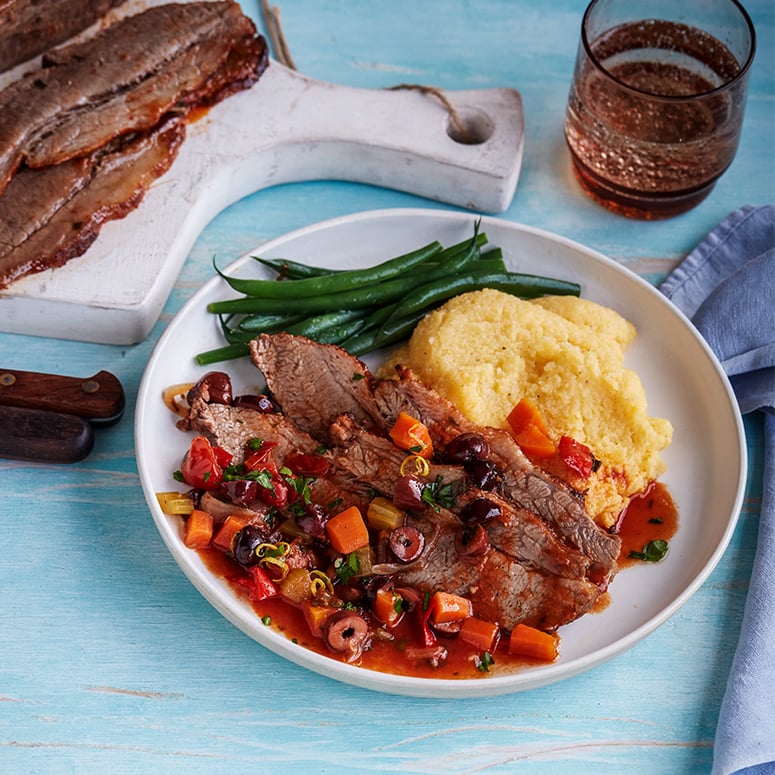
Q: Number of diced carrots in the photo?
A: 11